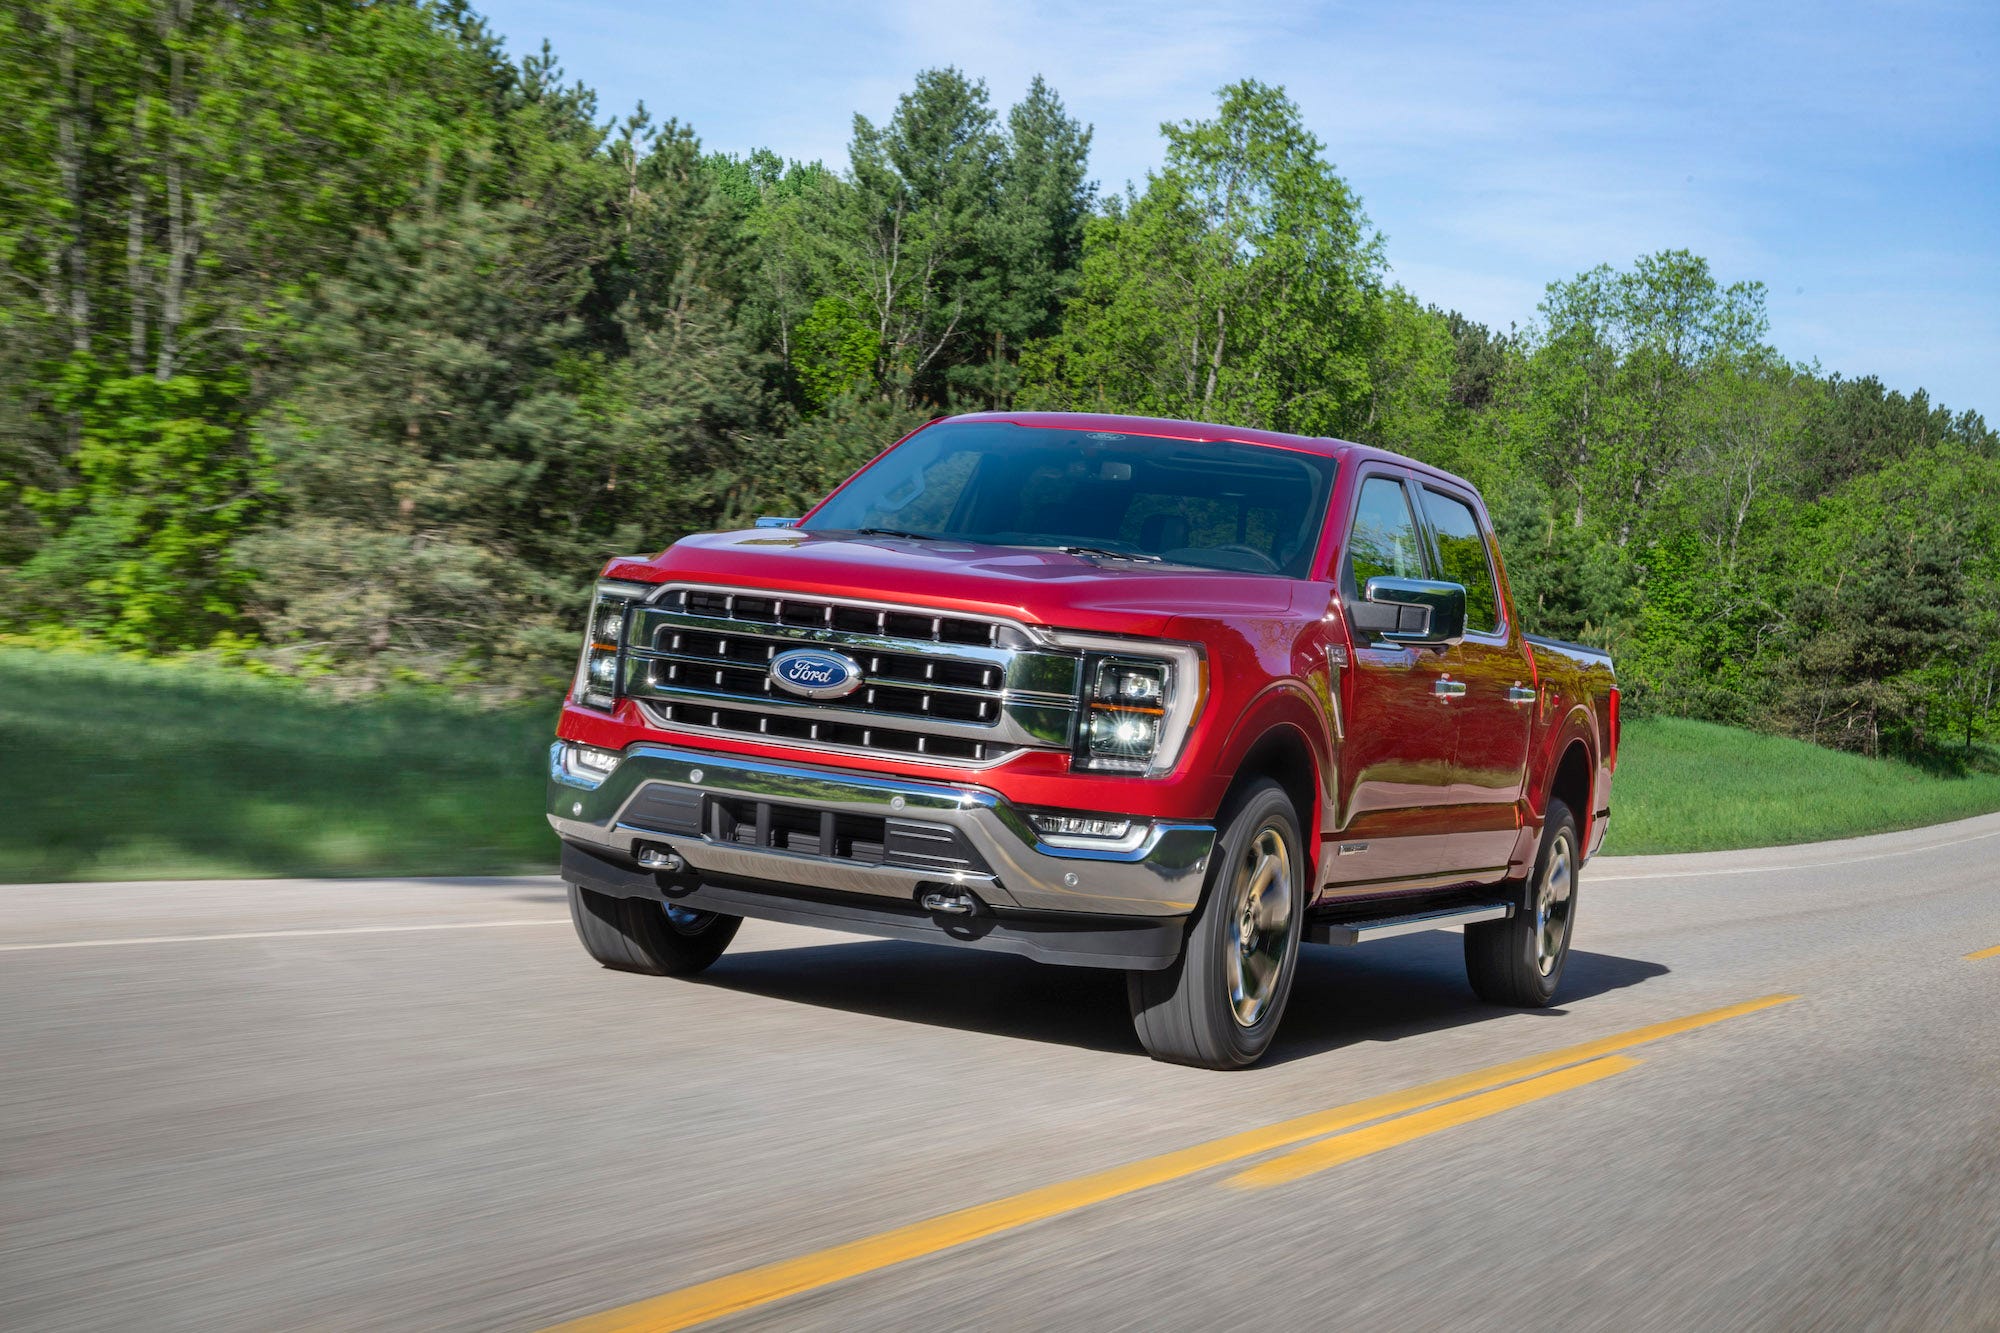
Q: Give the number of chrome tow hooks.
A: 2